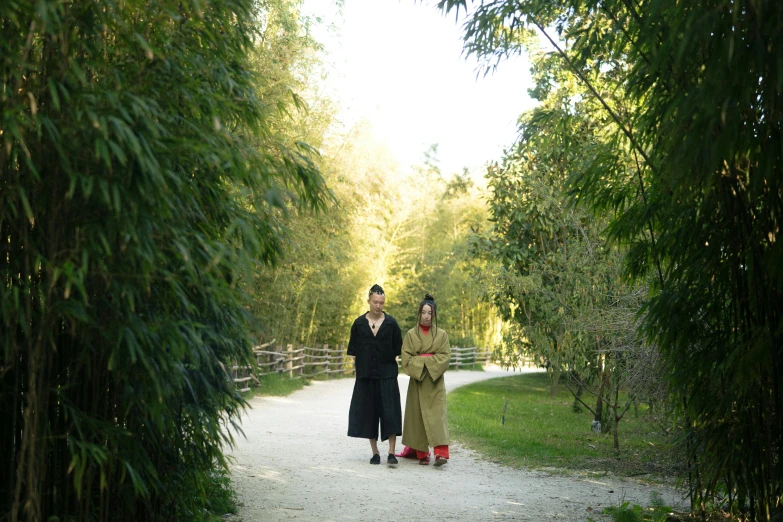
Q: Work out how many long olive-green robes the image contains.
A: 1